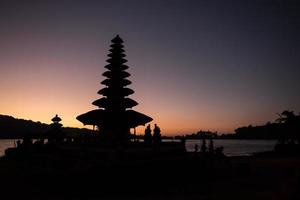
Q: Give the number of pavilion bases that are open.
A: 1